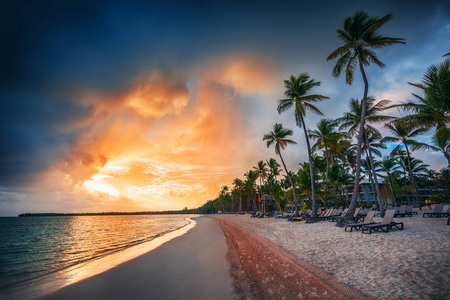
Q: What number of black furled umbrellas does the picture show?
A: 0